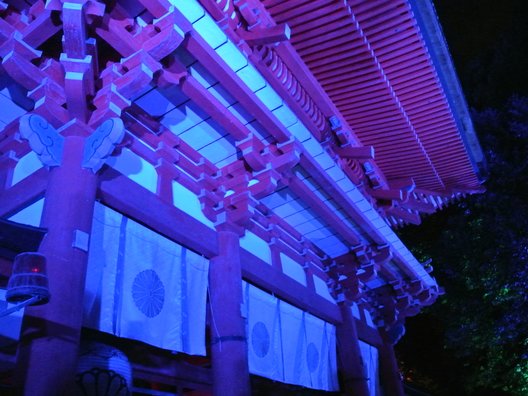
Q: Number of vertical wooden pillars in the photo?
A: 4